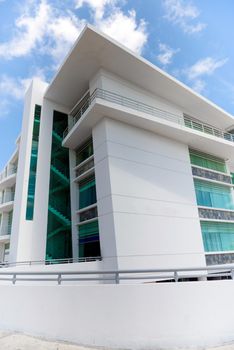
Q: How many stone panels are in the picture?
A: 5